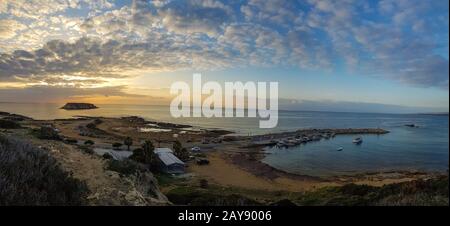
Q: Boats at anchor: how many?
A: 2